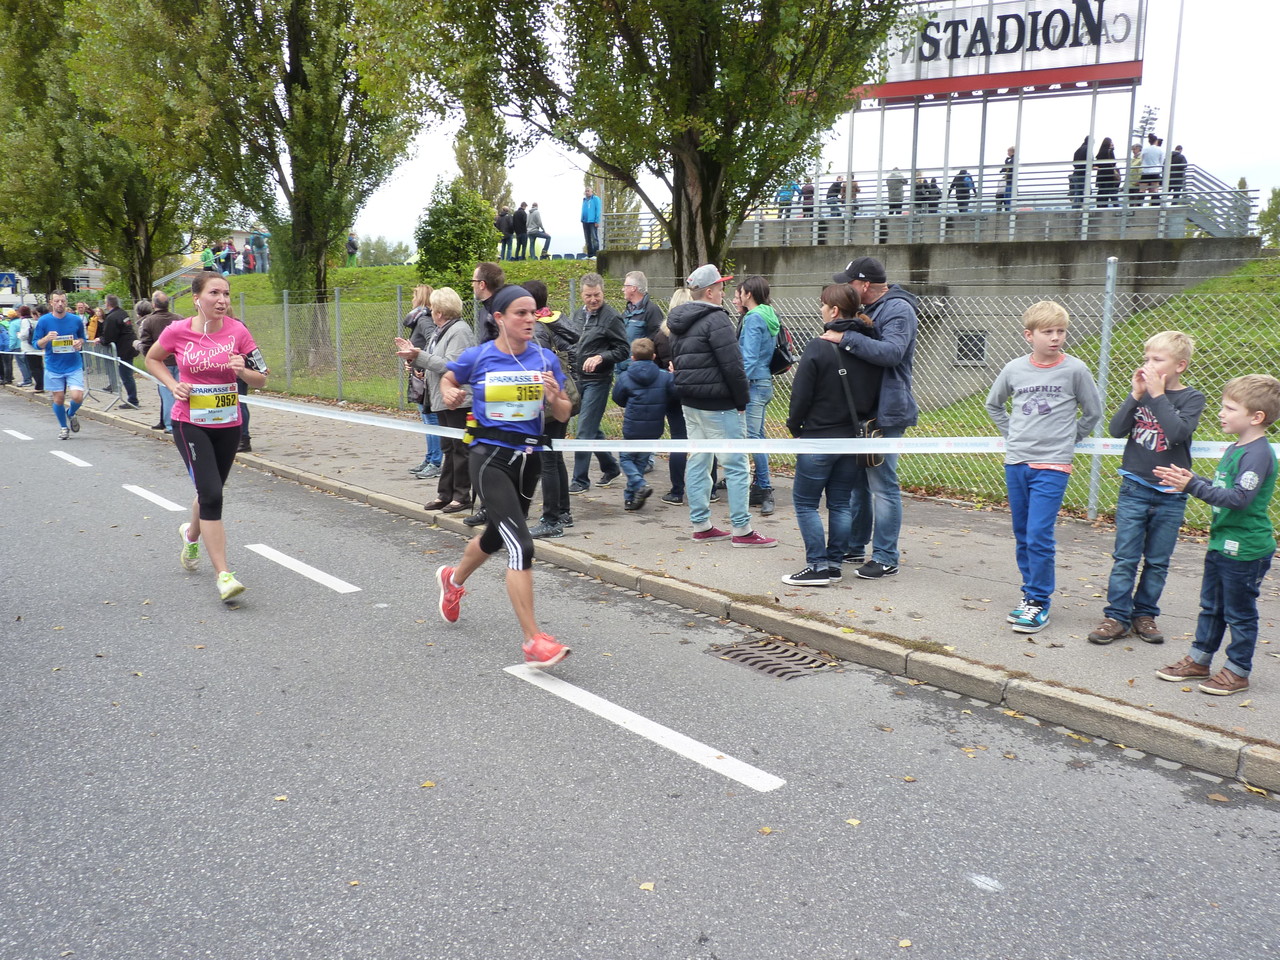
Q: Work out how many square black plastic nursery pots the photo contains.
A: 0